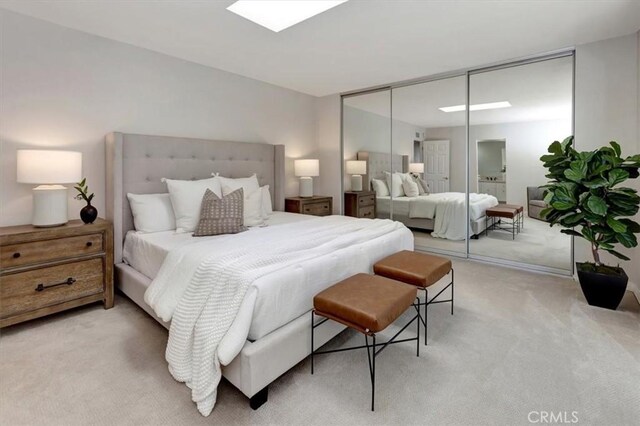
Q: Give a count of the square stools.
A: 2